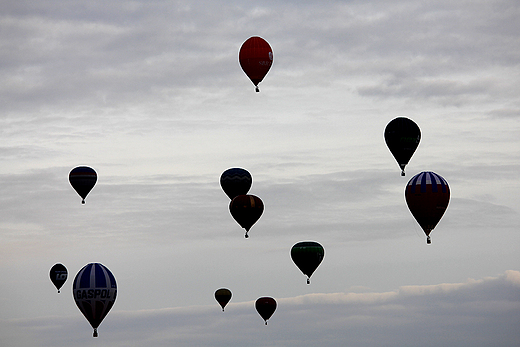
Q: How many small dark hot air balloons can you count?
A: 3